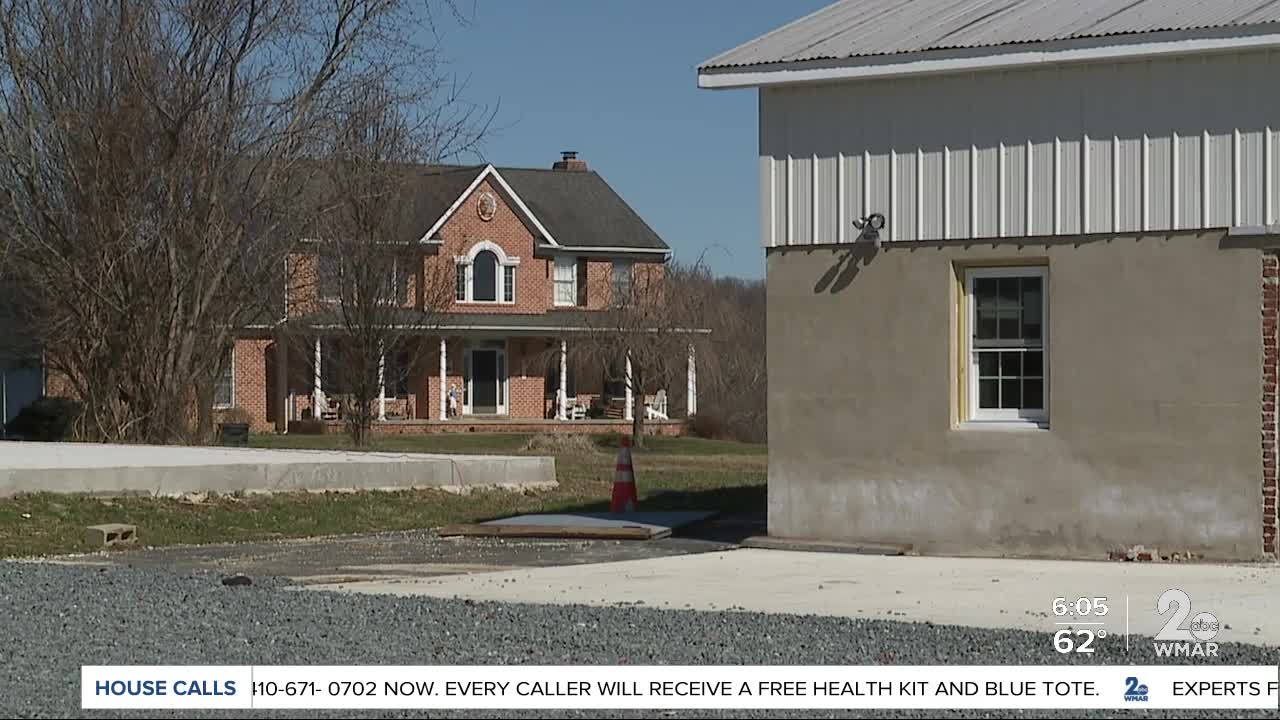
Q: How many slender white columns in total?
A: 6